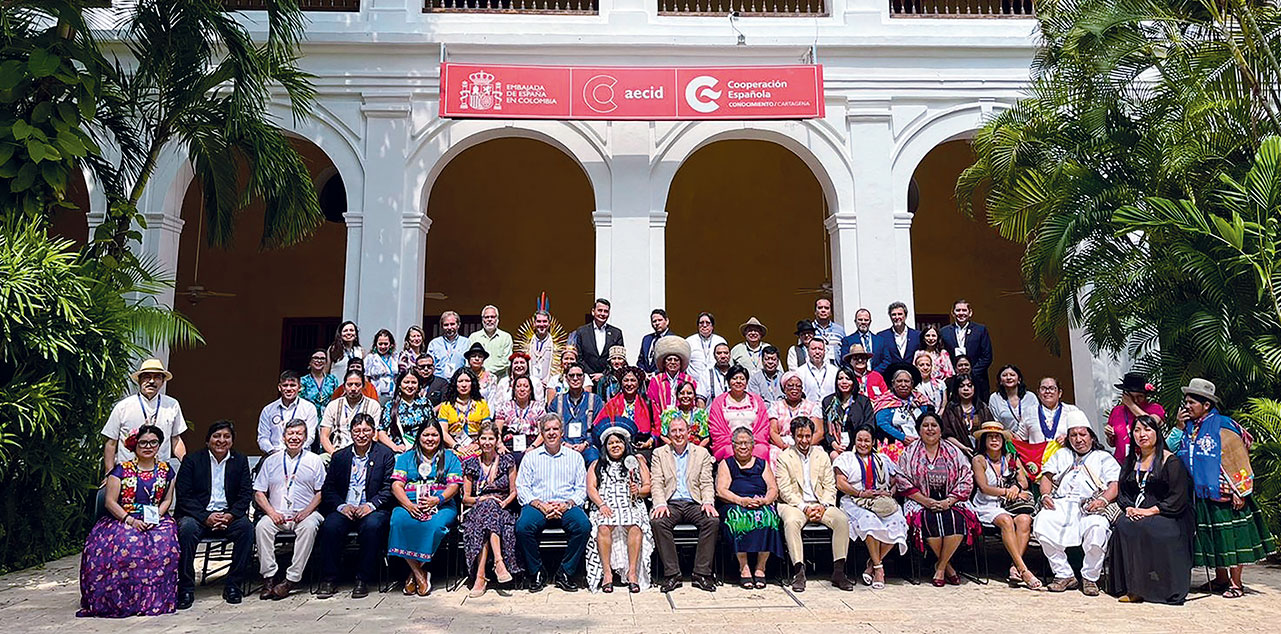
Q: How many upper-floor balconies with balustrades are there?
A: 4